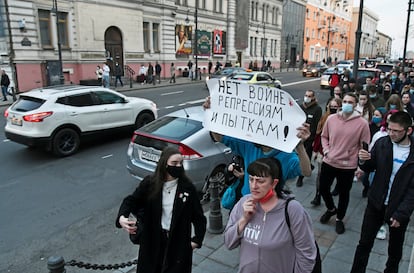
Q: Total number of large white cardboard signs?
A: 1